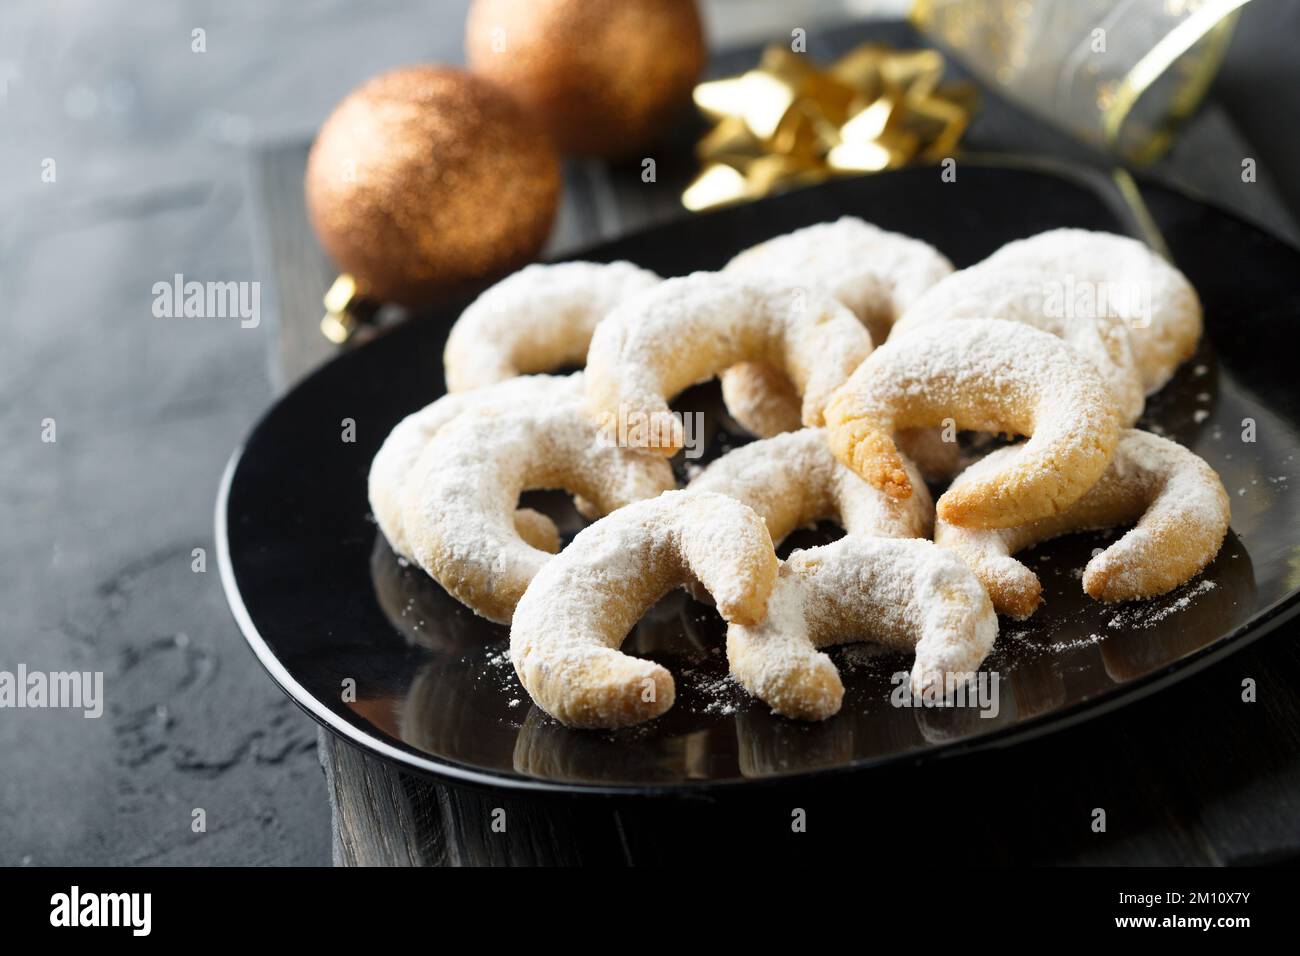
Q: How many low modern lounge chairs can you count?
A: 0